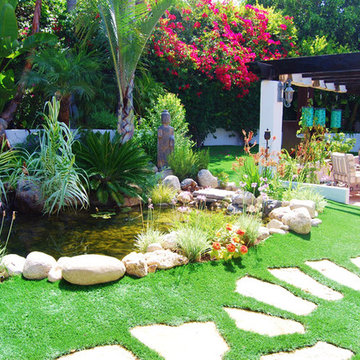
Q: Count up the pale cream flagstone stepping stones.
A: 8